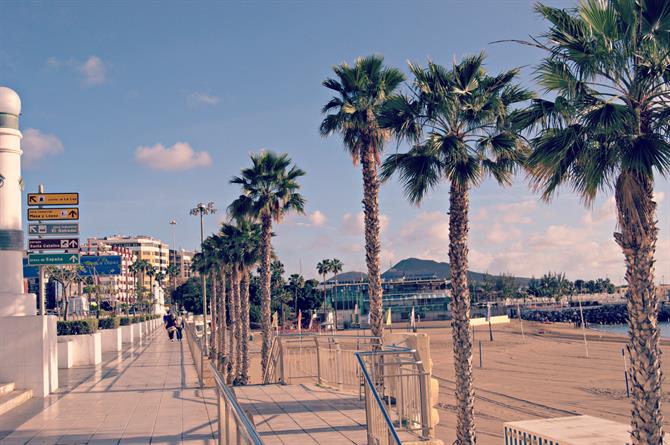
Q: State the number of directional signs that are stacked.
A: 5